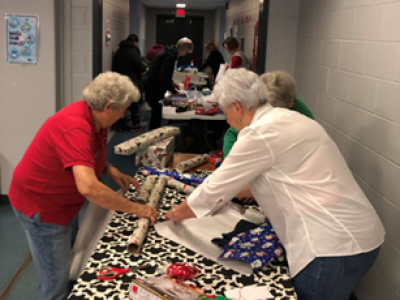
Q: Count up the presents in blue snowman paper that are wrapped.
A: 0